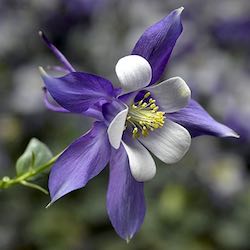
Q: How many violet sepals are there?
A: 5